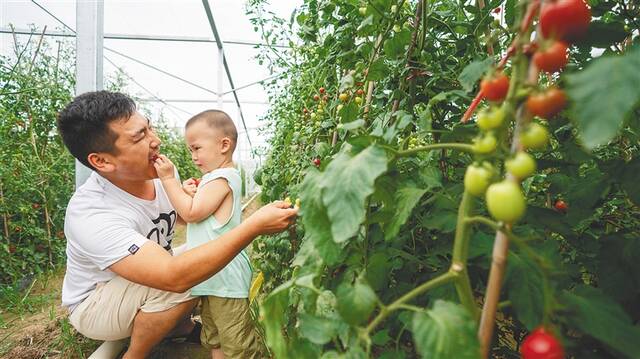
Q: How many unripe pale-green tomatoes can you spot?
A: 6